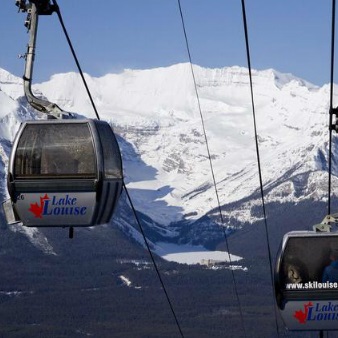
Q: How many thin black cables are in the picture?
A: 4